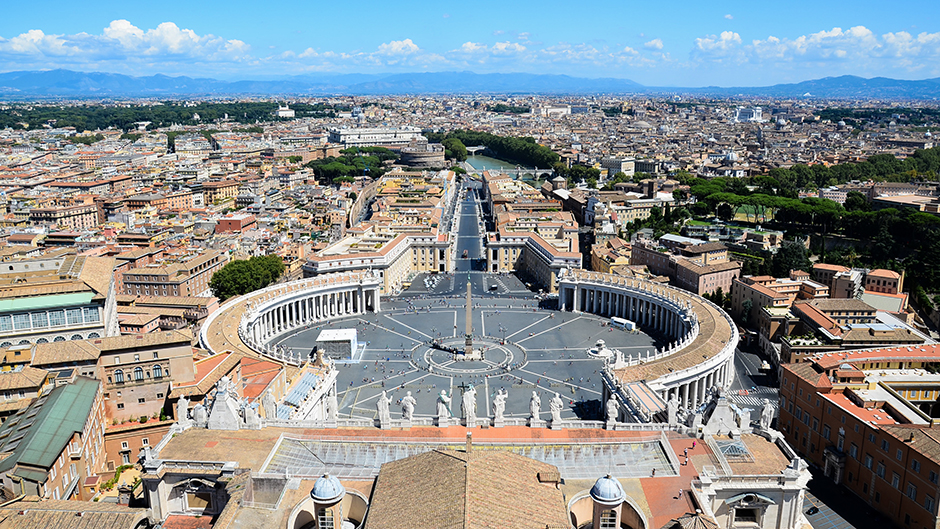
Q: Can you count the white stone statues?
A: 13